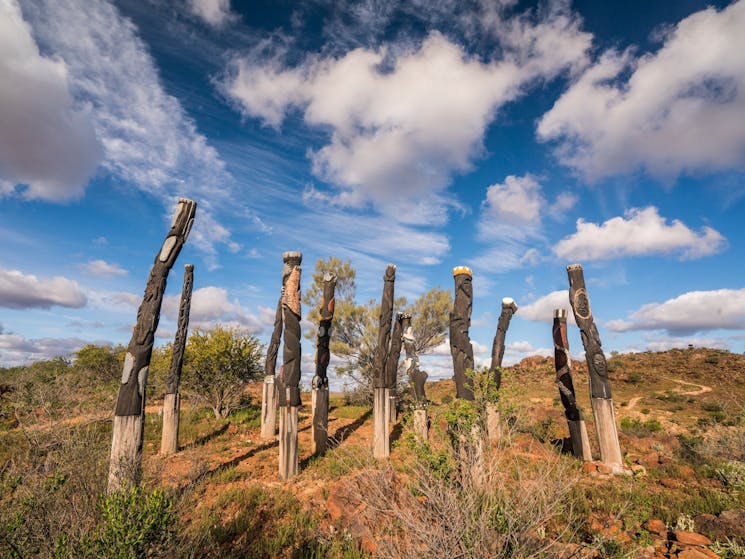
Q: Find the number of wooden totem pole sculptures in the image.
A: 12